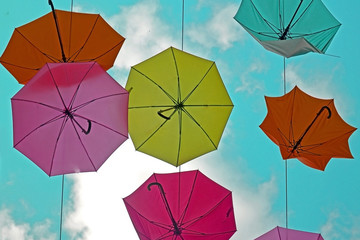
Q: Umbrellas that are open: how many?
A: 7